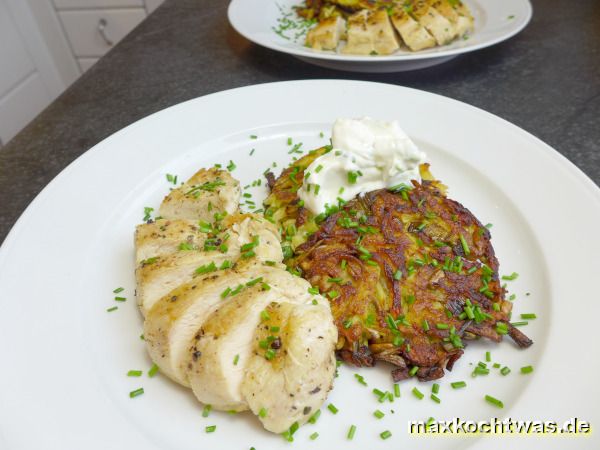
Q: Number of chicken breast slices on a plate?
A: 6